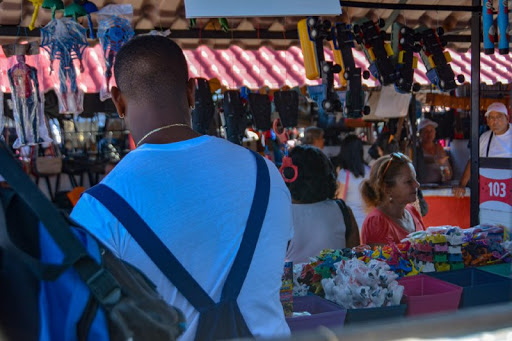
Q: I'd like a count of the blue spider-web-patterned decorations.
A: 2